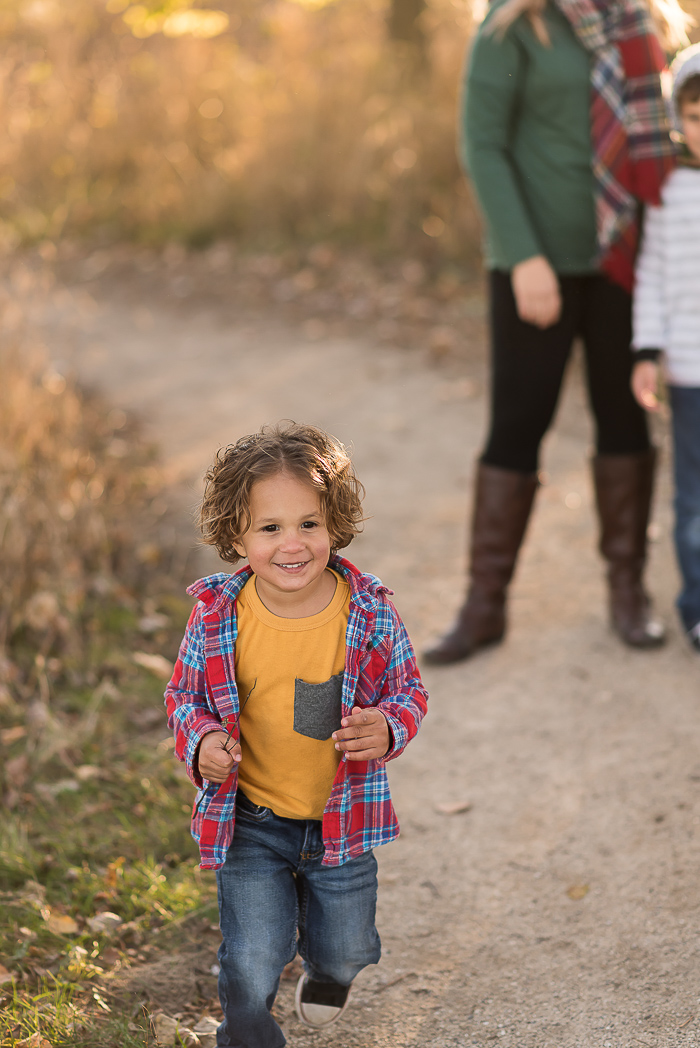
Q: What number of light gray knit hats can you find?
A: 1